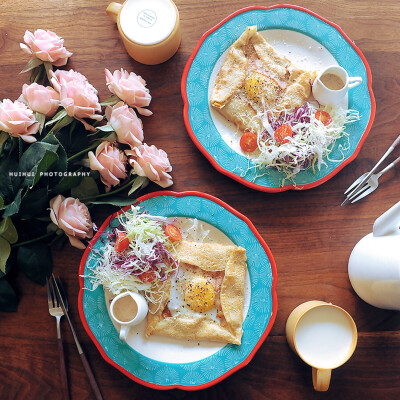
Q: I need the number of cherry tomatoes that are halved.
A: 6